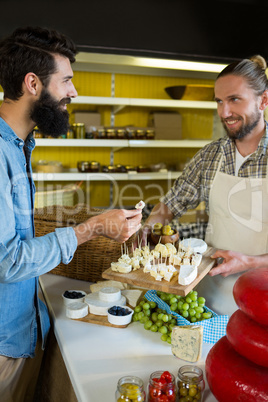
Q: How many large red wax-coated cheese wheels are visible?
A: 3